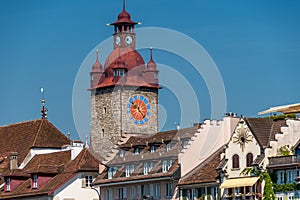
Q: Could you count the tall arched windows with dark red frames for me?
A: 2